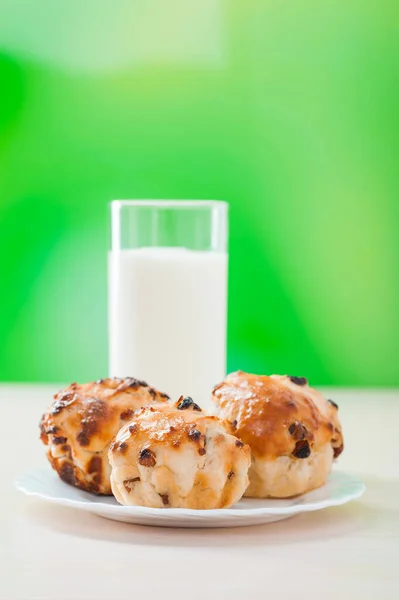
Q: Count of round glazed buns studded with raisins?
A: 3